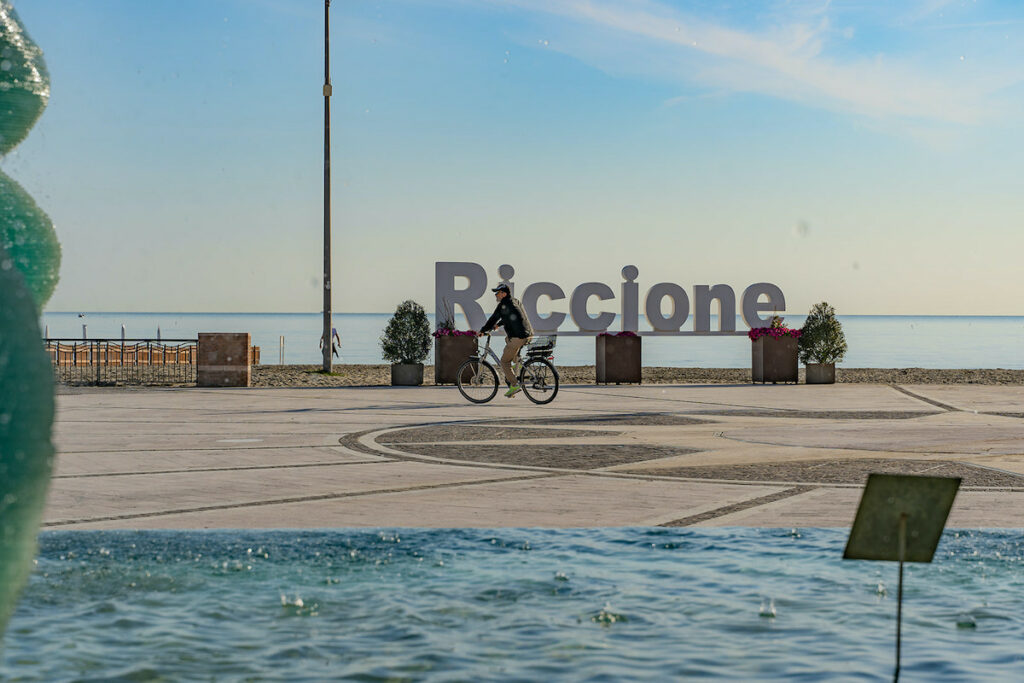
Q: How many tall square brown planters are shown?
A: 3